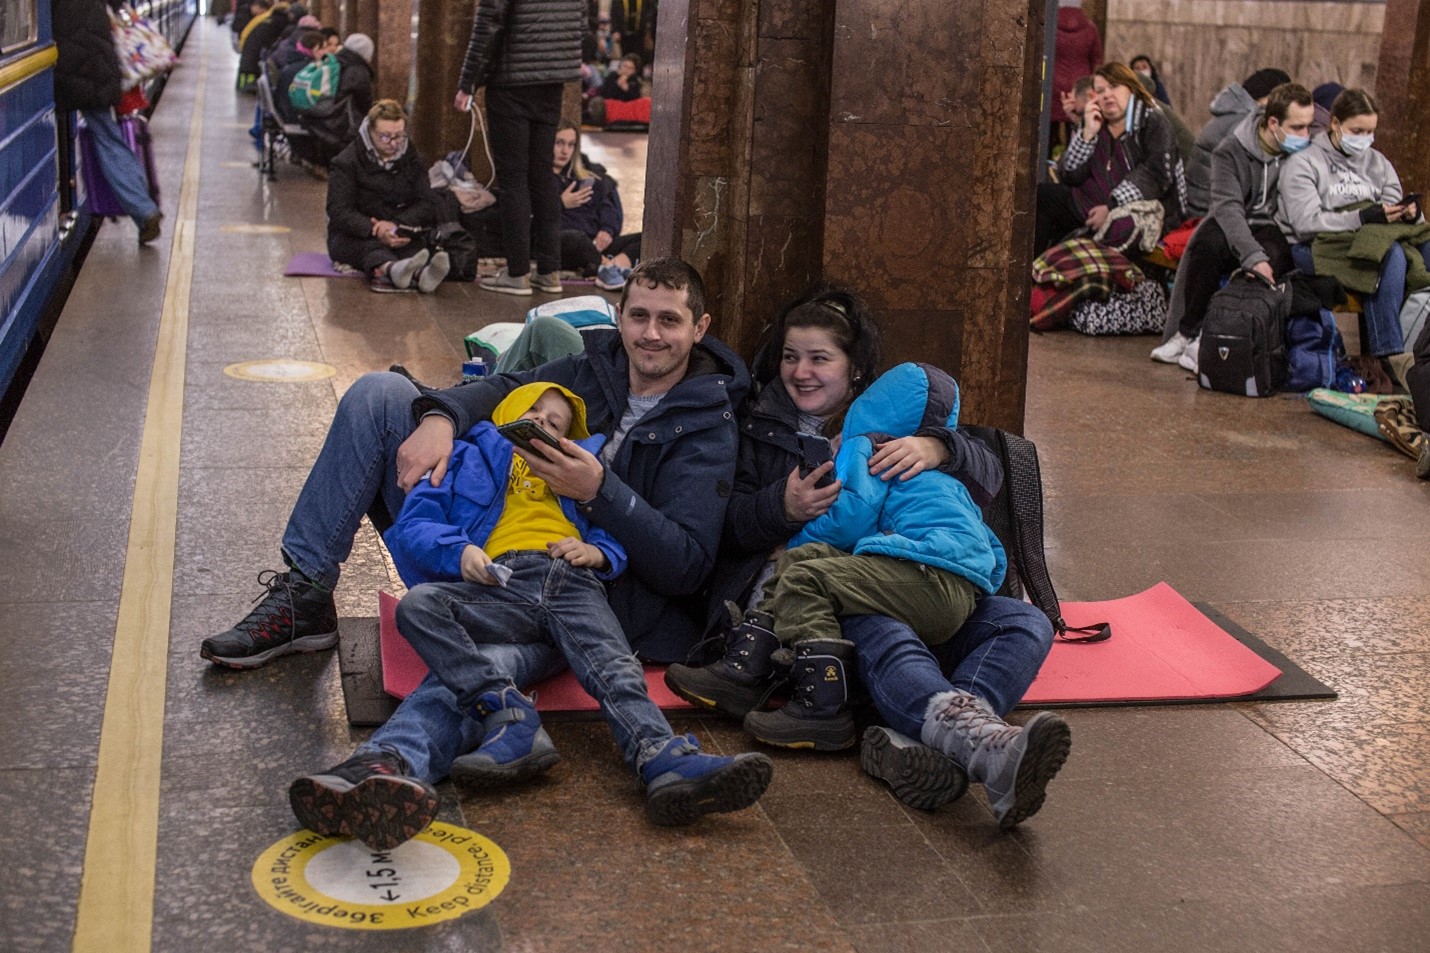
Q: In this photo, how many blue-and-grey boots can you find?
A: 2